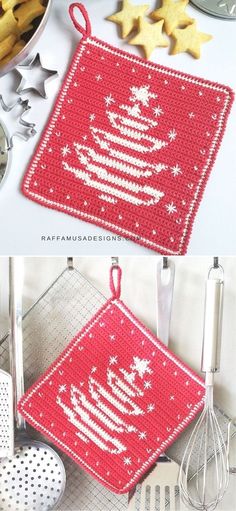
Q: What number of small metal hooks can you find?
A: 4